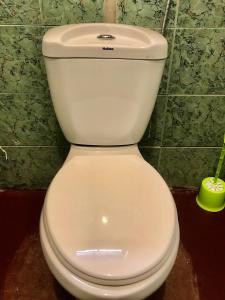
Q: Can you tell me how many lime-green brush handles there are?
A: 1